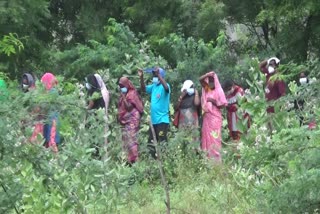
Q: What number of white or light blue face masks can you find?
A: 7